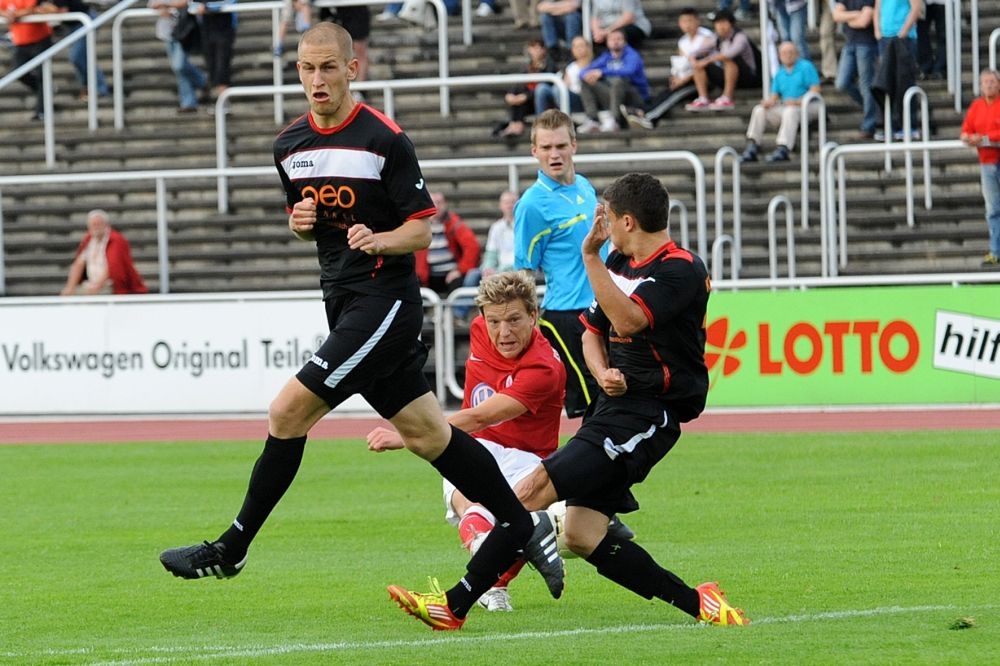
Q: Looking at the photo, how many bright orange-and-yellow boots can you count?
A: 2